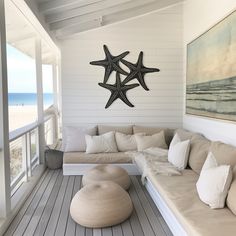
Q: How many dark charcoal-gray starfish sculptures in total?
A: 3